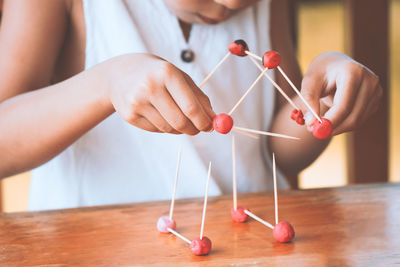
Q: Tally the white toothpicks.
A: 13